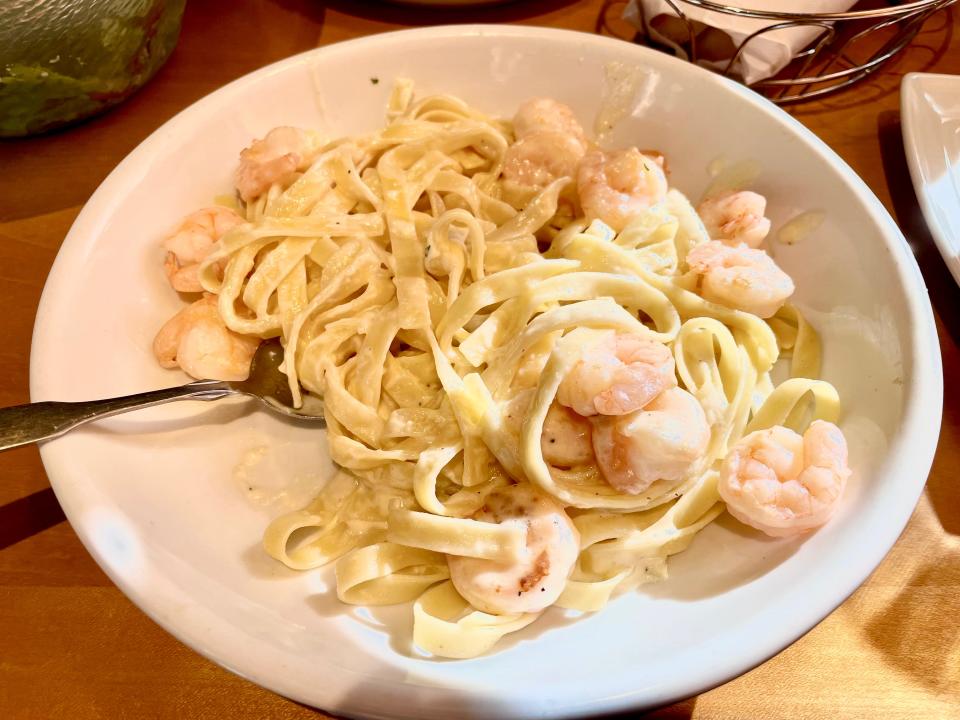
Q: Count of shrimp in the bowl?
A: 13